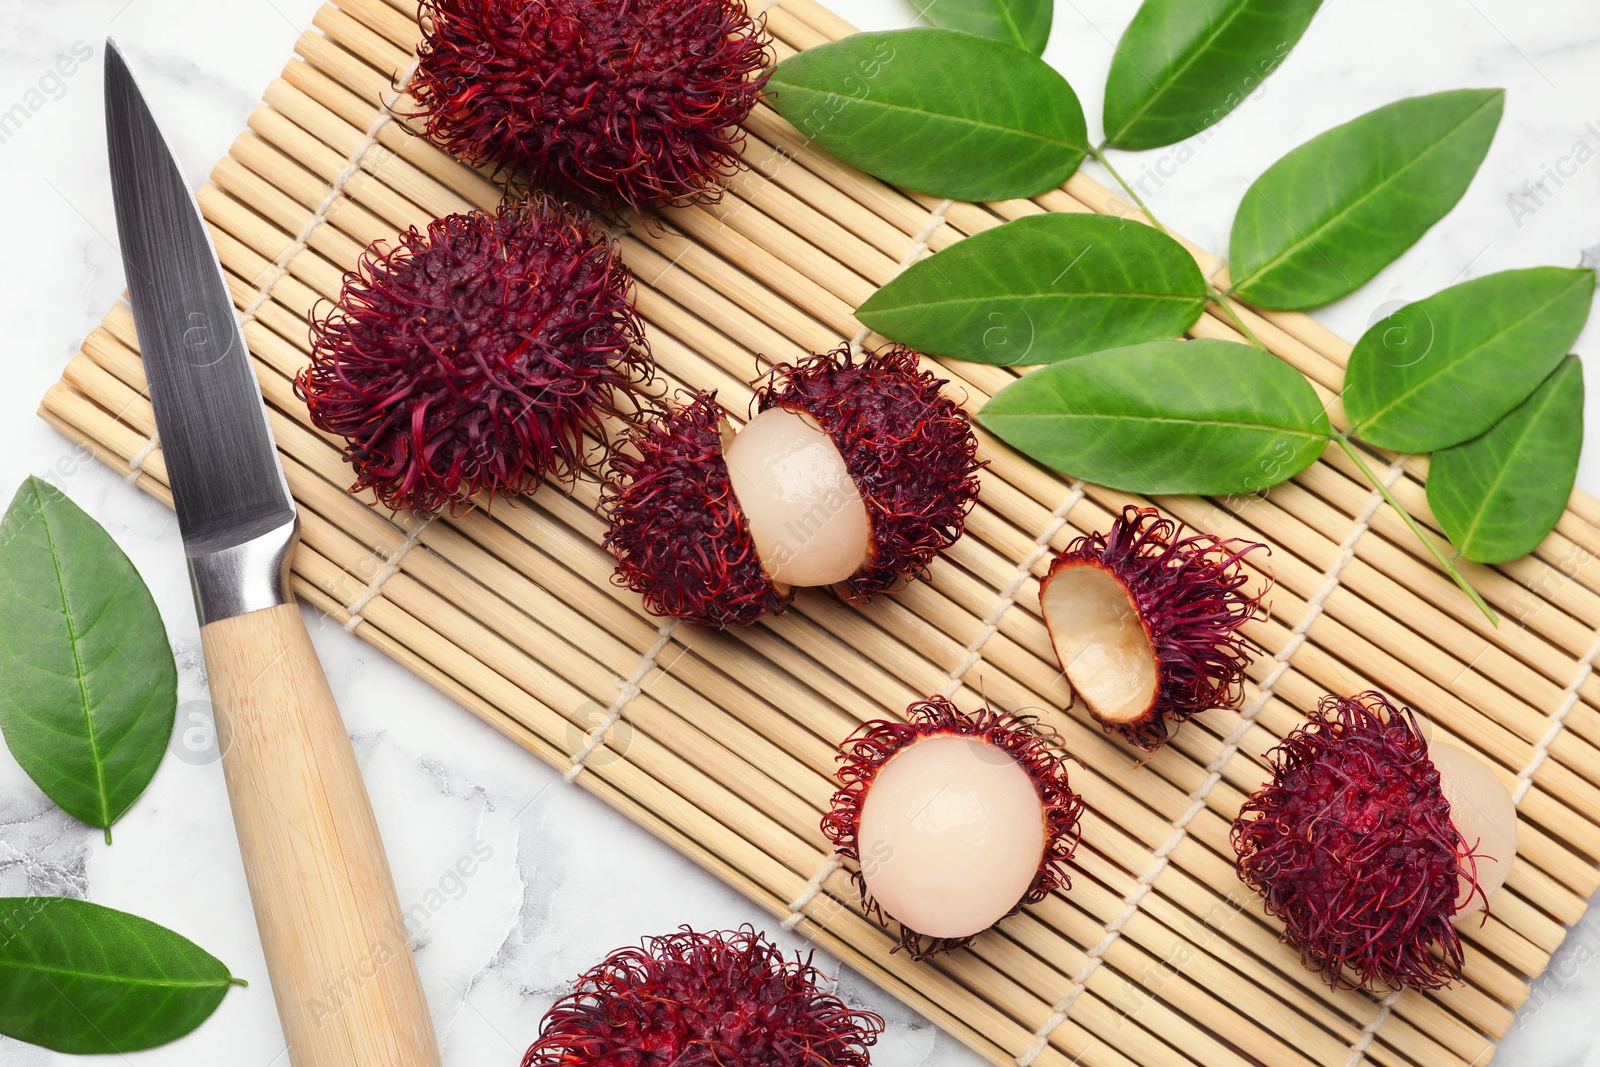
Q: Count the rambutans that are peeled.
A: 3